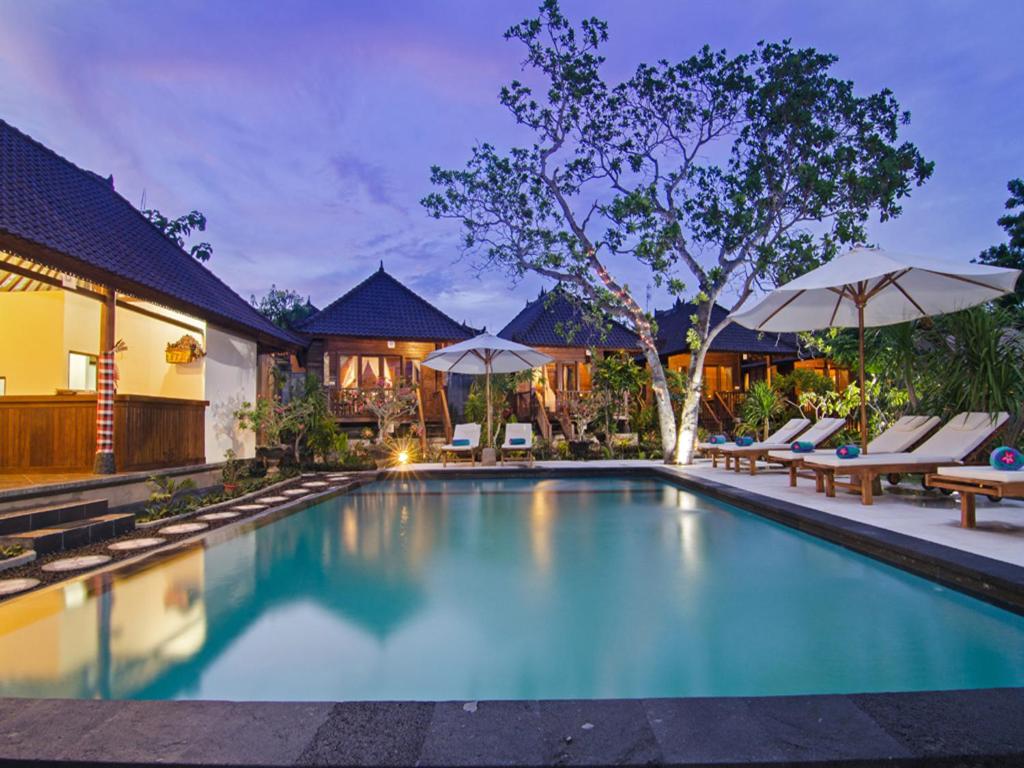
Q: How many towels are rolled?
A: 7